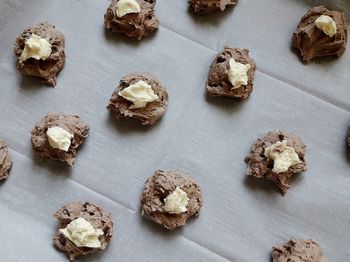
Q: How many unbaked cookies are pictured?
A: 13